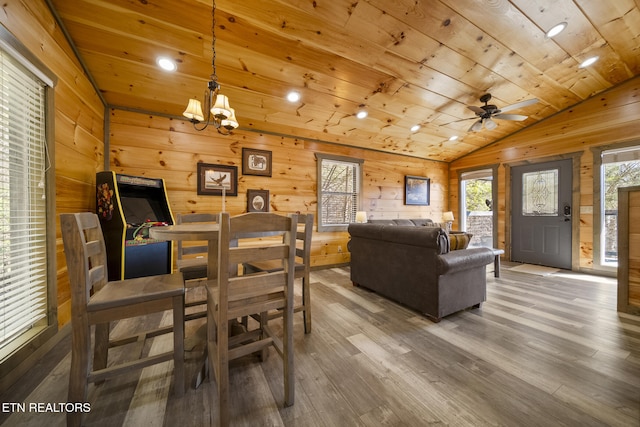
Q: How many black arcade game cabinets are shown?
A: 1